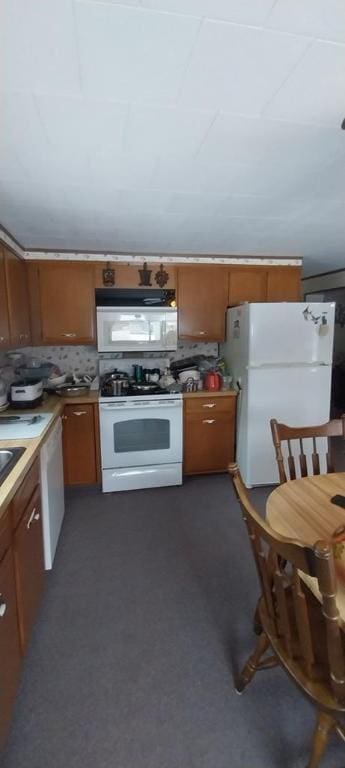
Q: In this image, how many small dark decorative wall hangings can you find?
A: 3